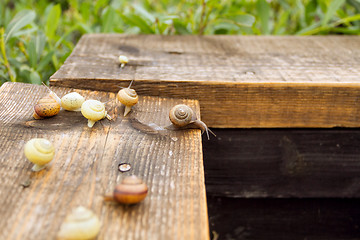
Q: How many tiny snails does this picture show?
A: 9